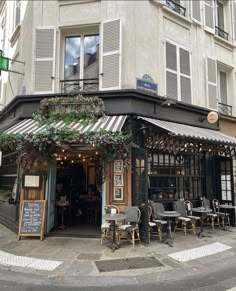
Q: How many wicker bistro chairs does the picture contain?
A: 8